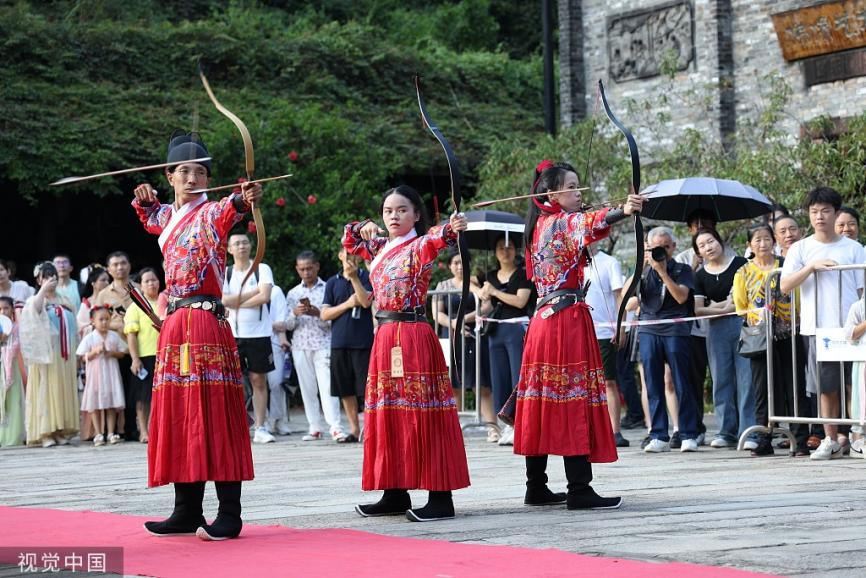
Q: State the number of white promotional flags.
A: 1